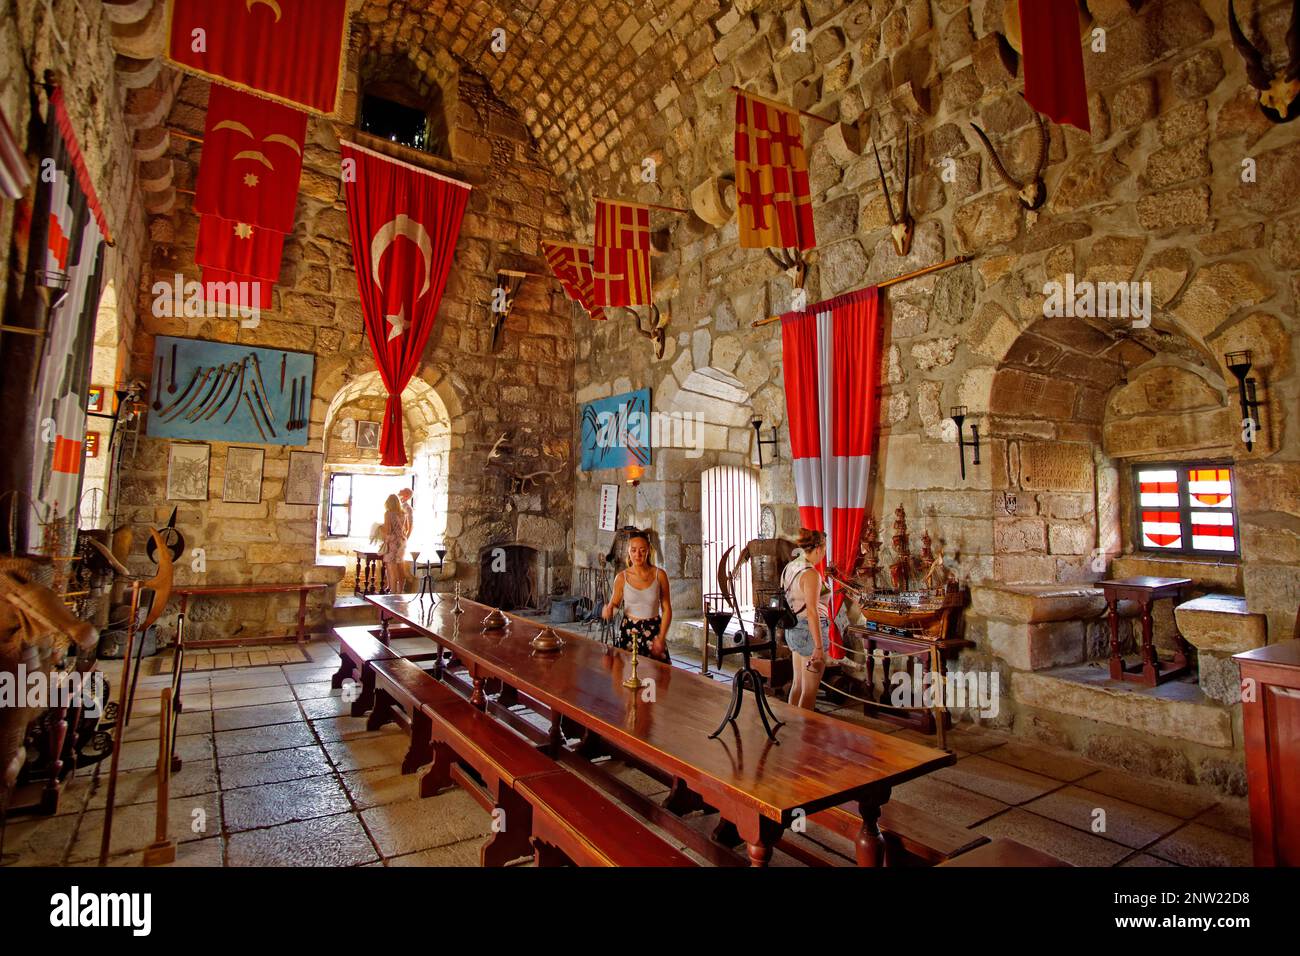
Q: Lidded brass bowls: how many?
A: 2